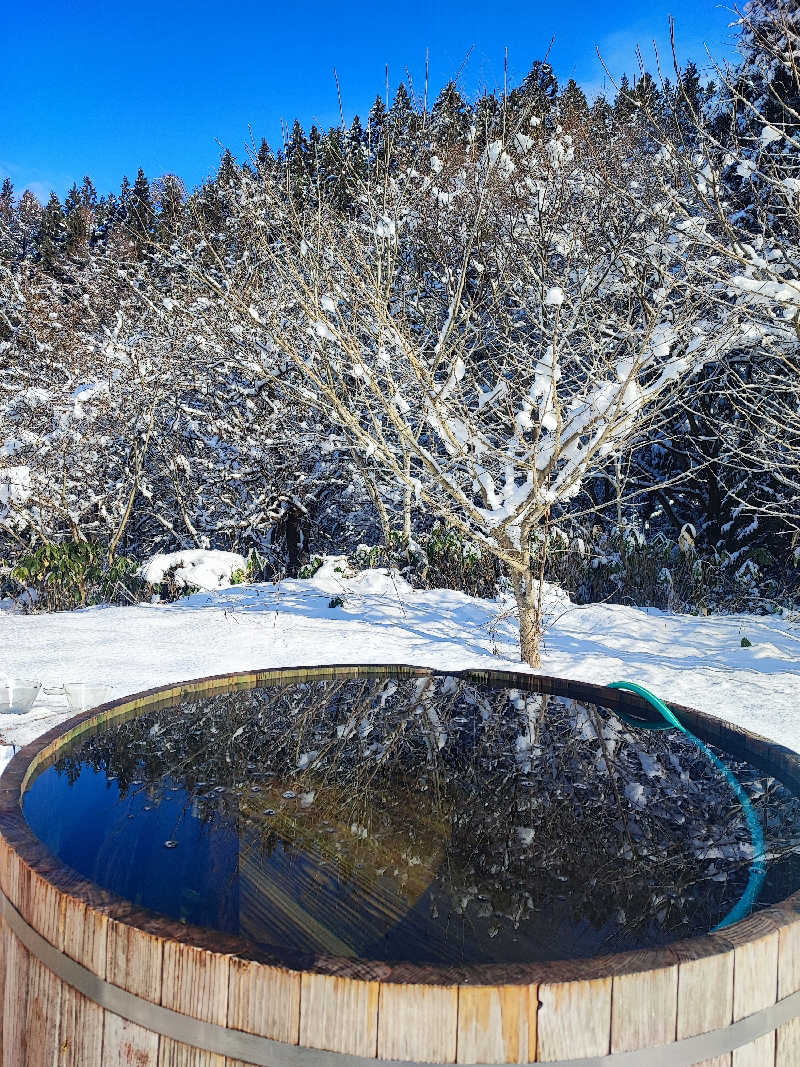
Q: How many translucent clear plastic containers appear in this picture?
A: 2